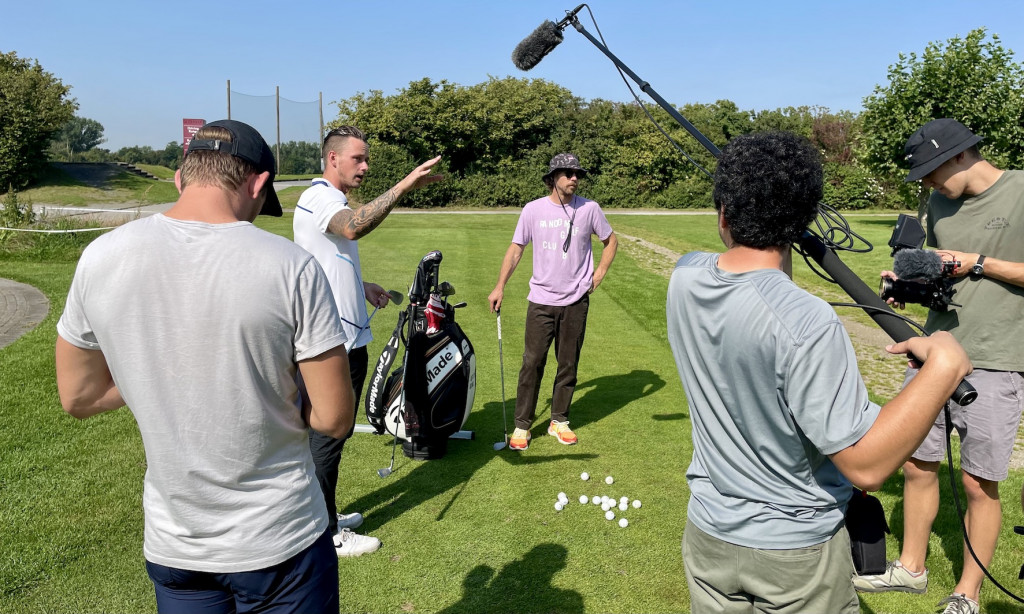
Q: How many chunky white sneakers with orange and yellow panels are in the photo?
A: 2